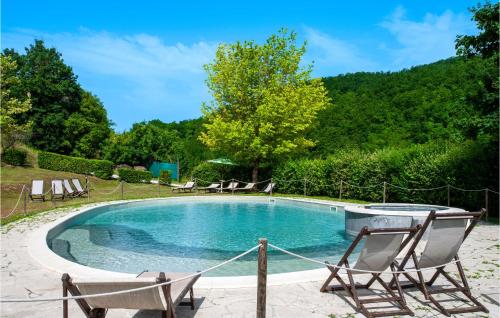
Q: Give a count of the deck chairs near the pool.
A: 12